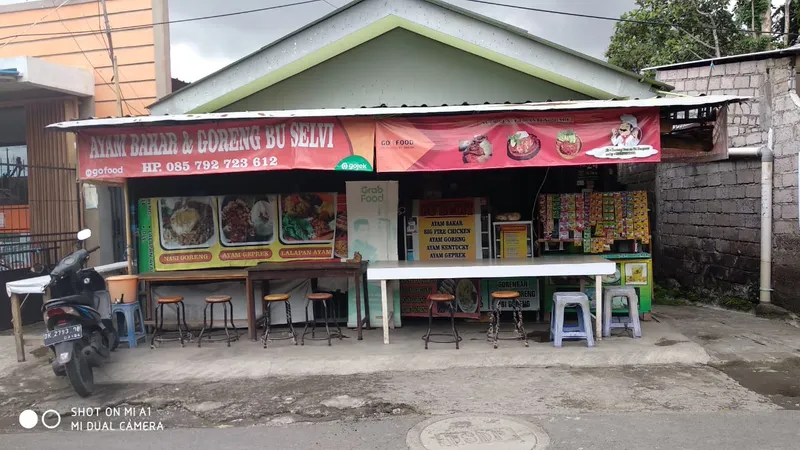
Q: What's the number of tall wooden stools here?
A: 6